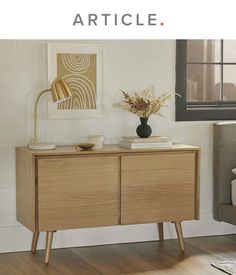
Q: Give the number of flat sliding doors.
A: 2